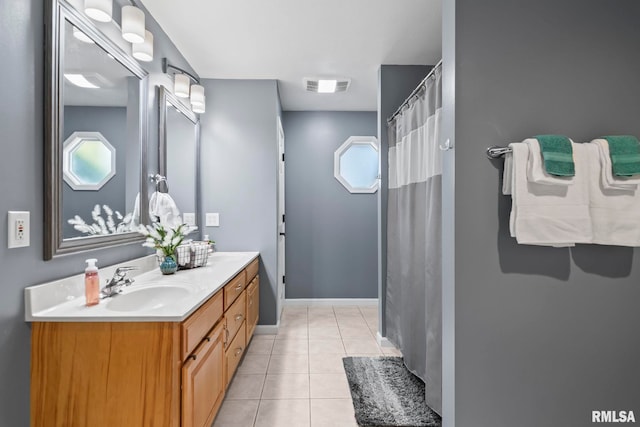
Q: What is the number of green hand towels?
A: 2